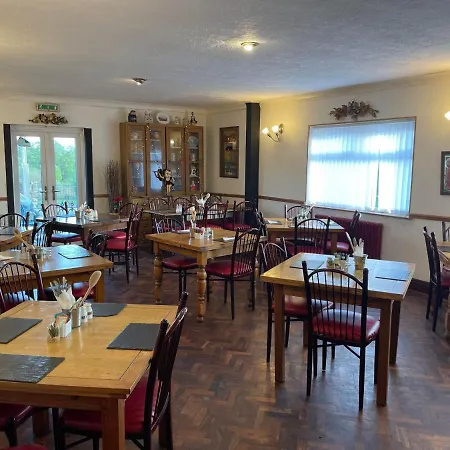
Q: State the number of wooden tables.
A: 9